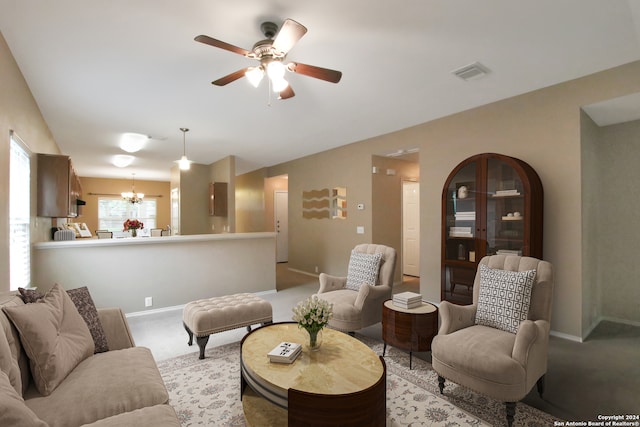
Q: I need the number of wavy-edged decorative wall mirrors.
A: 6